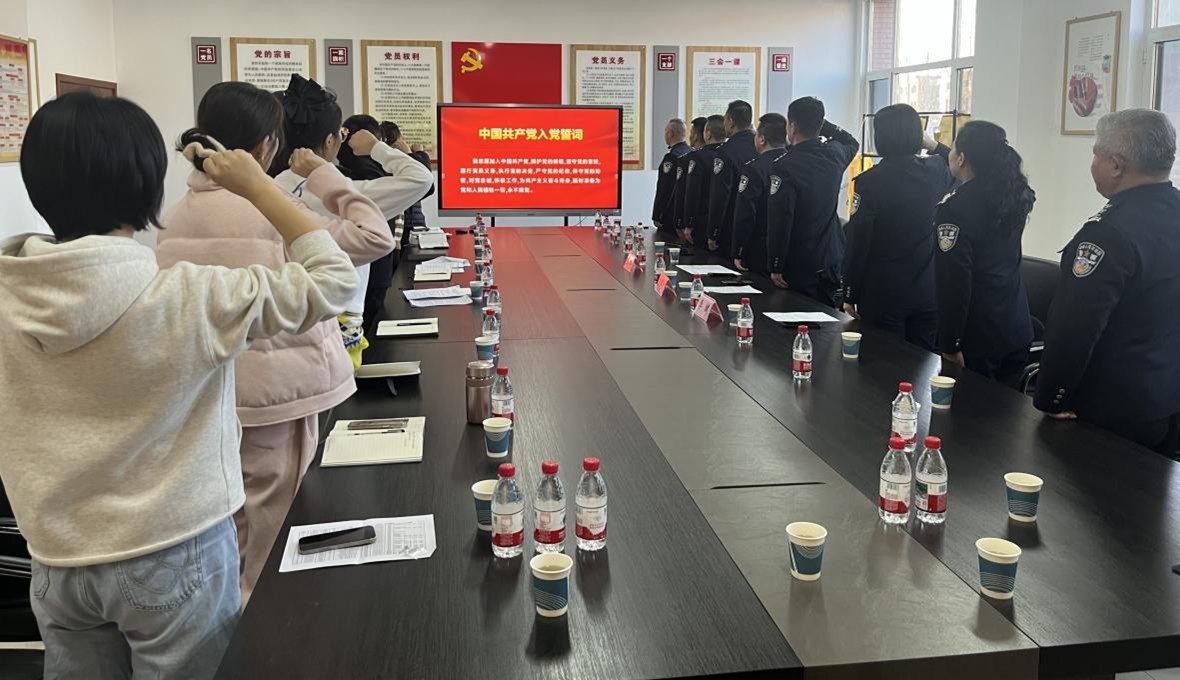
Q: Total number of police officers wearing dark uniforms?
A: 9